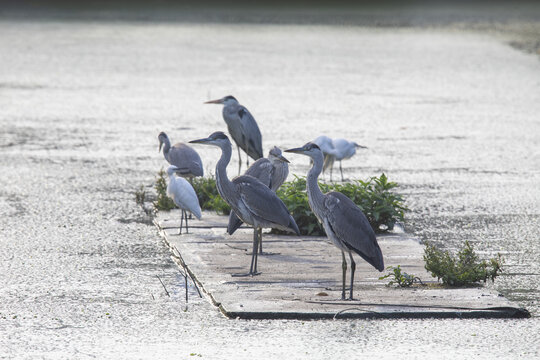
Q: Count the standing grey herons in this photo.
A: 5